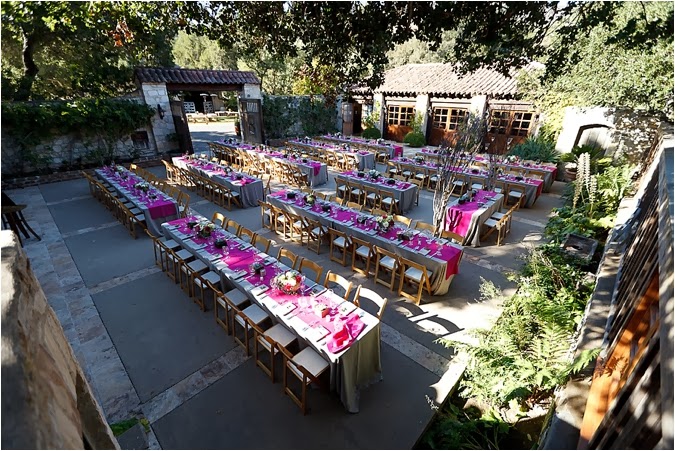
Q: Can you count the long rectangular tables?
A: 11